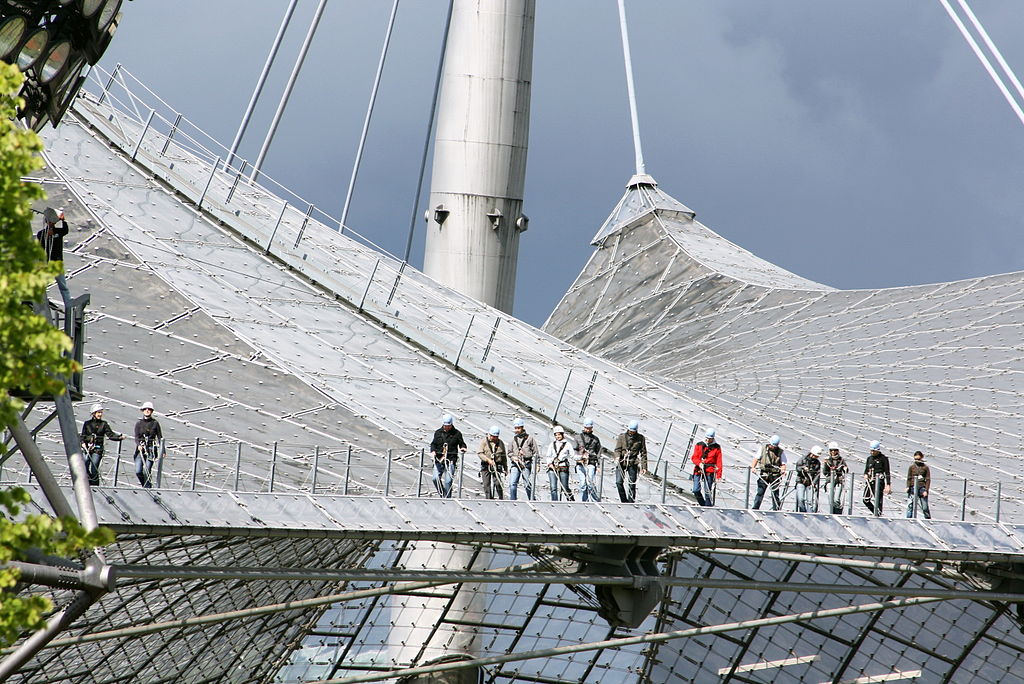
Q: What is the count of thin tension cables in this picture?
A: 7